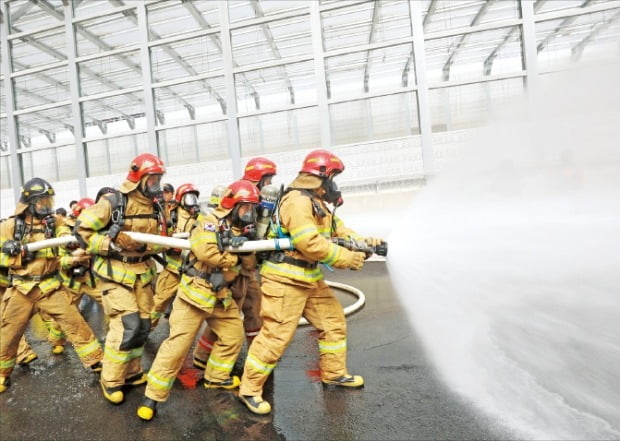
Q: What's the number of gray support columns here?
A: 7